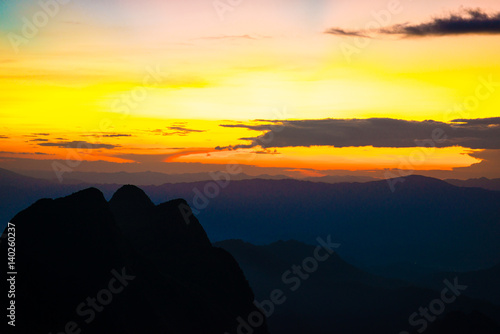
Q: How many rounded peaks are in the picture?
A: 3